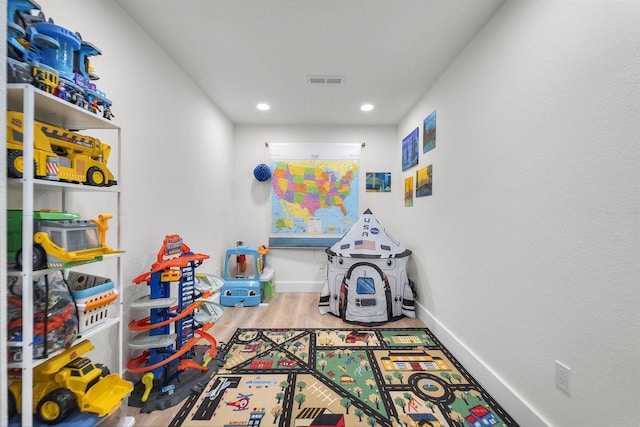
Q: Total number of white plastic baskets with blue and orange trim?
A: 1